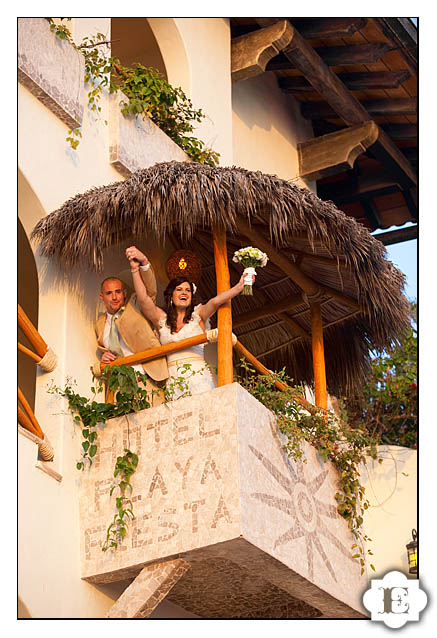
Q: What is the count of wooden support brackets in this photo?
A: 2